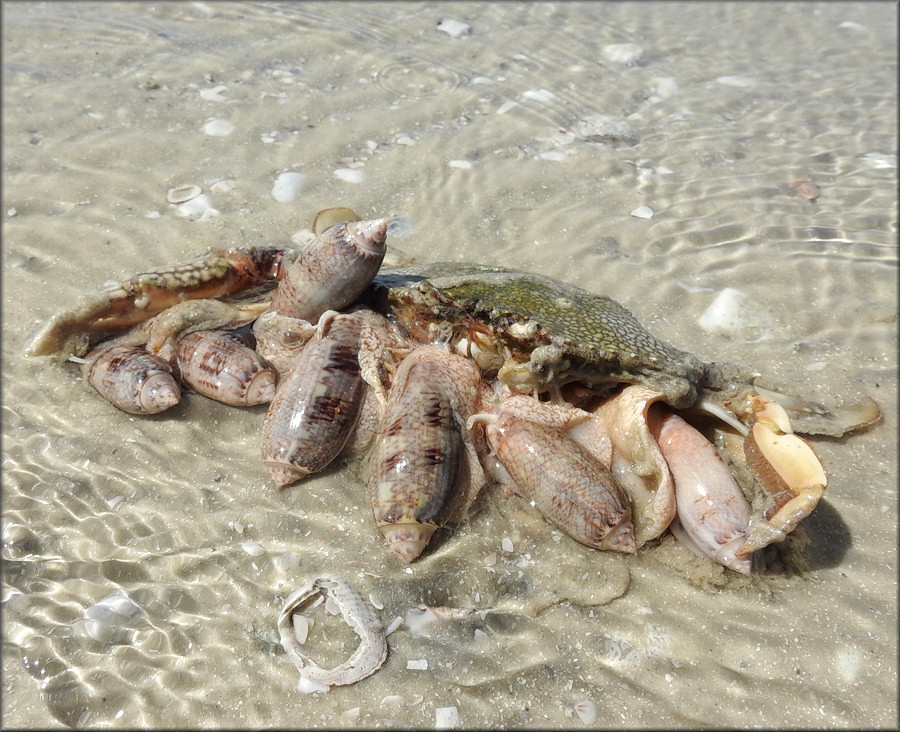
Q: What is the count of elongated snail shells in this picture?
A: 7